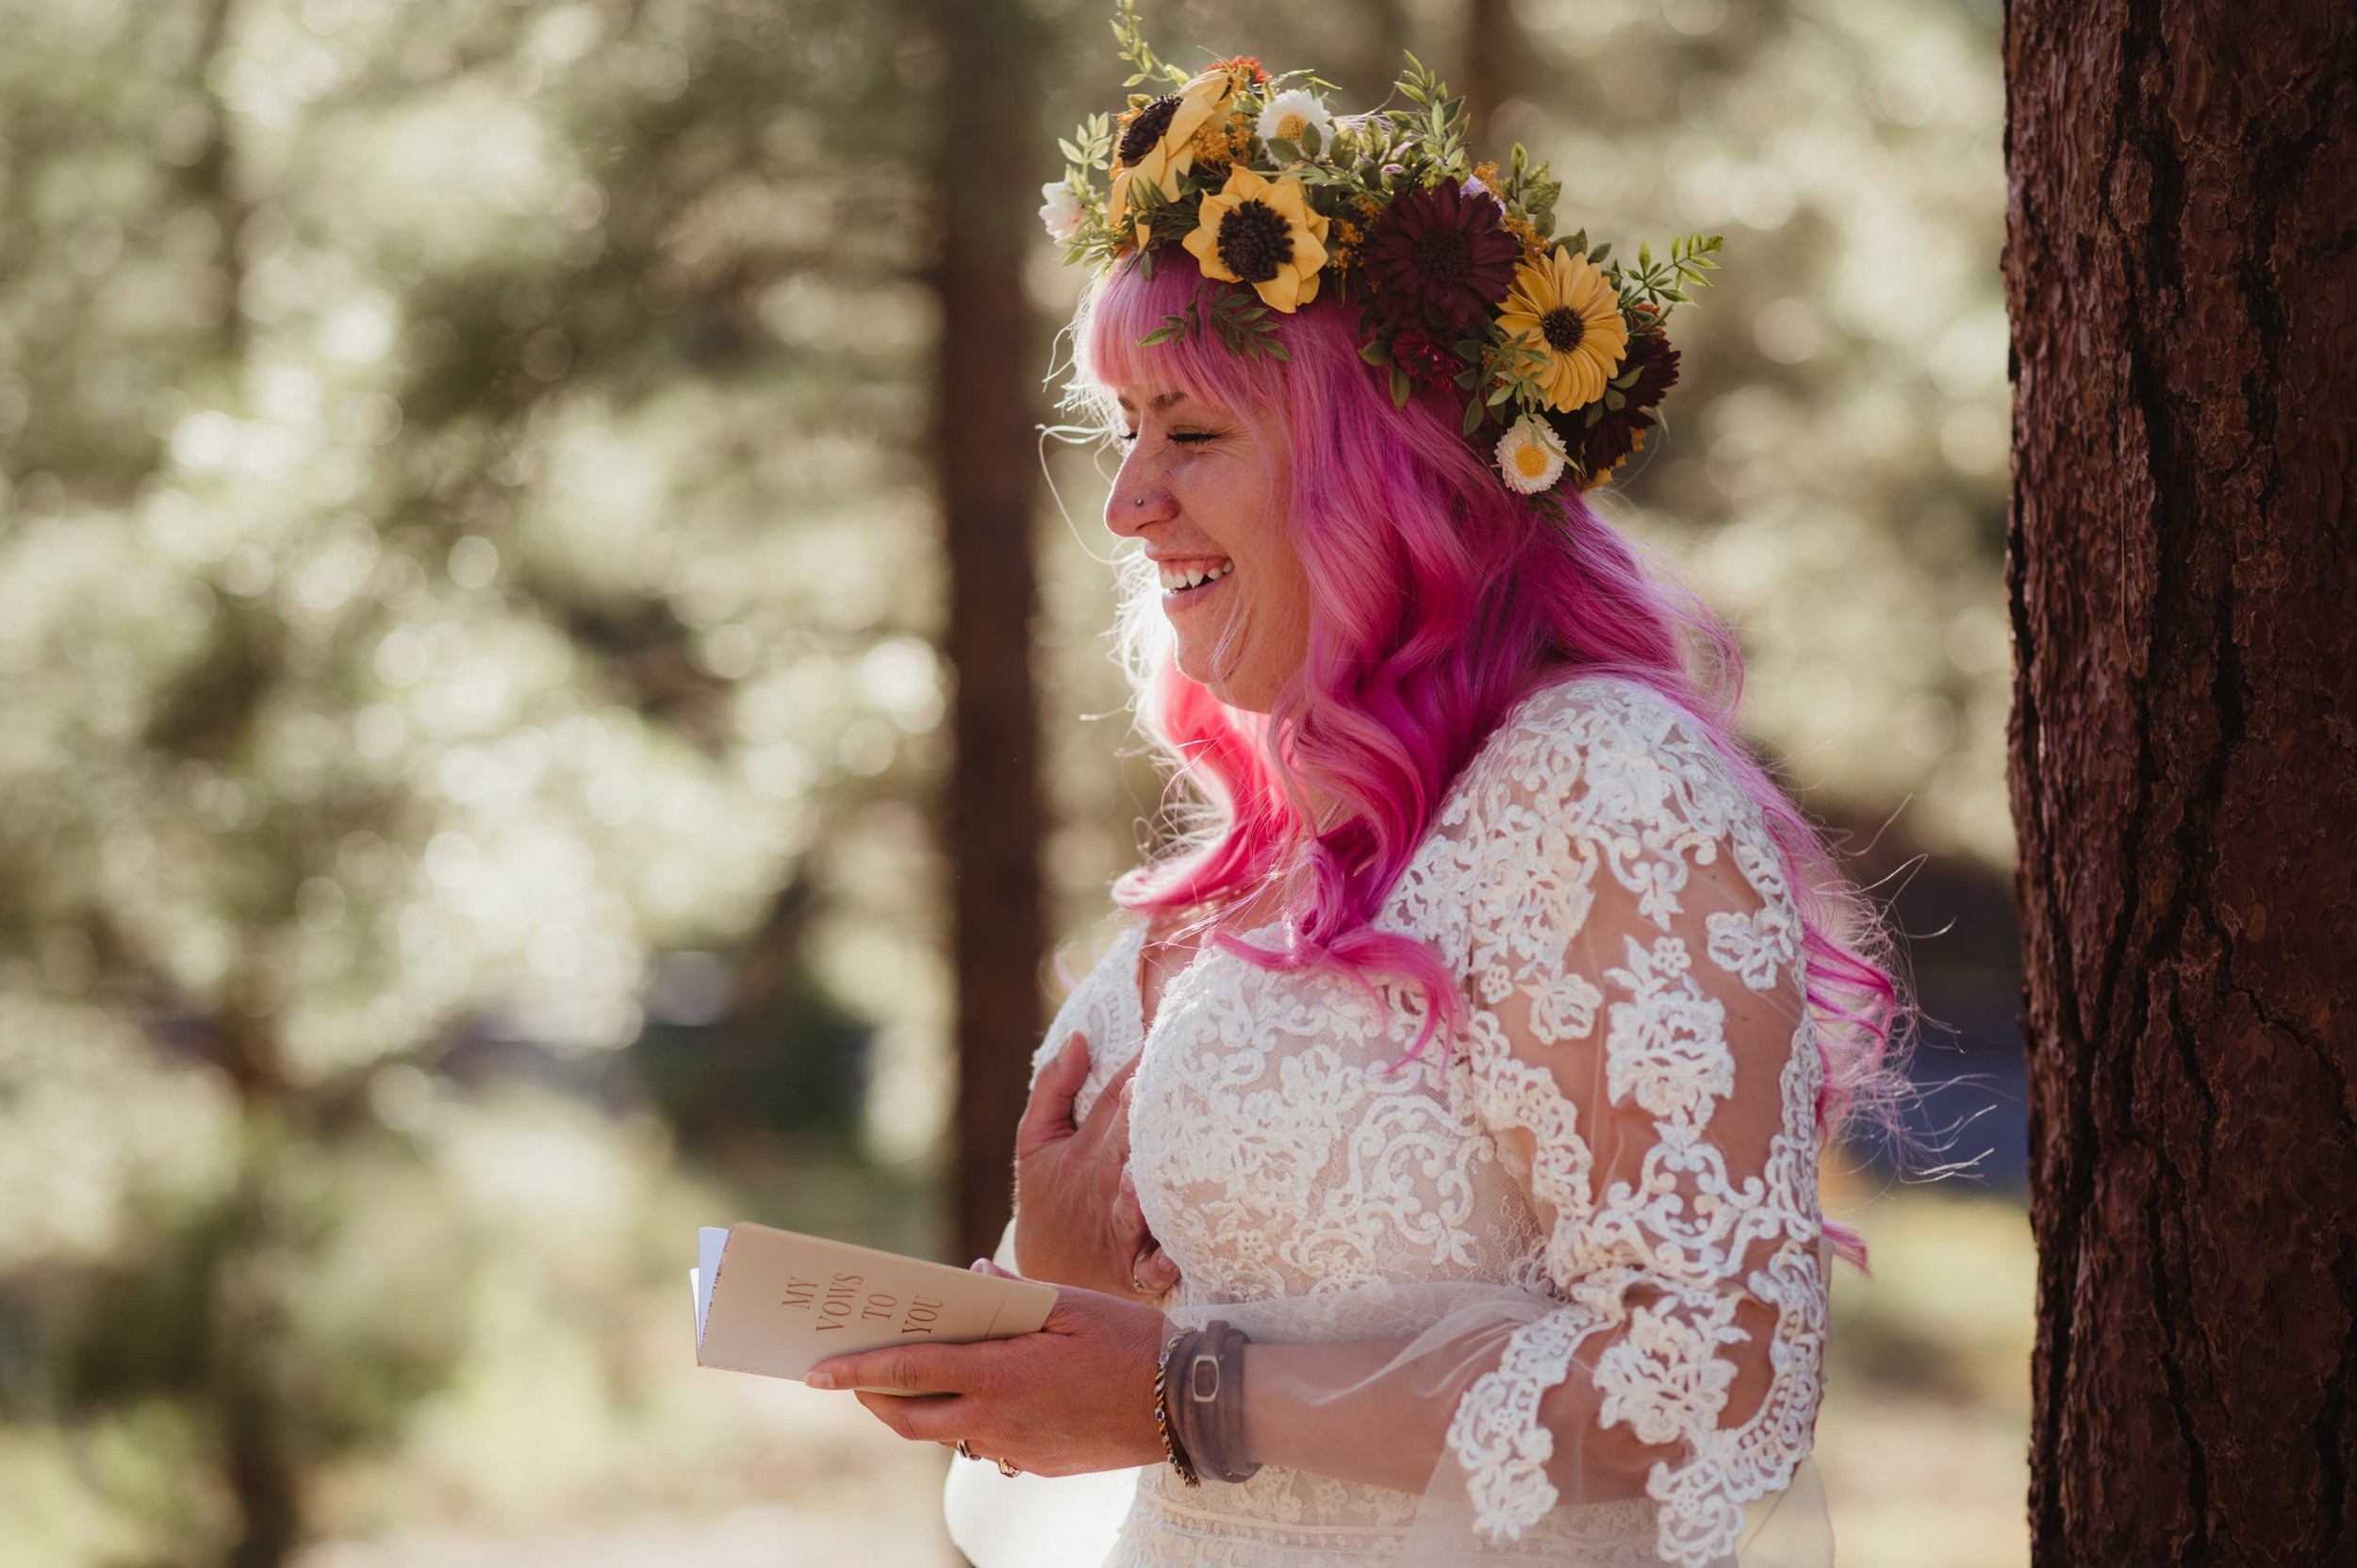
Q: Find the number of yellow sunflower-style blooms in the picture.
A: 3